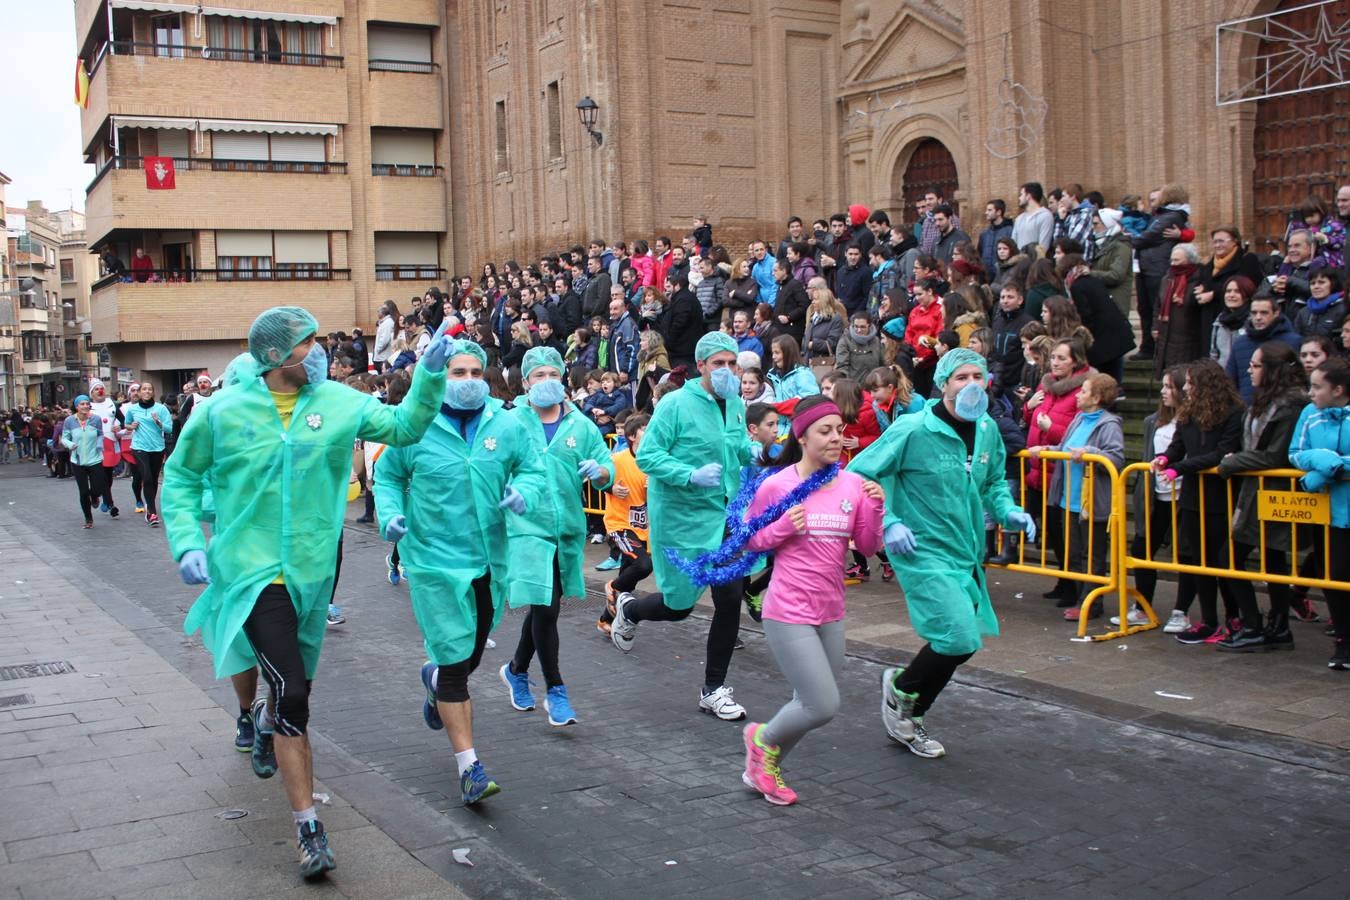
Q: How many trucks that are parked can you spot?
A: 0